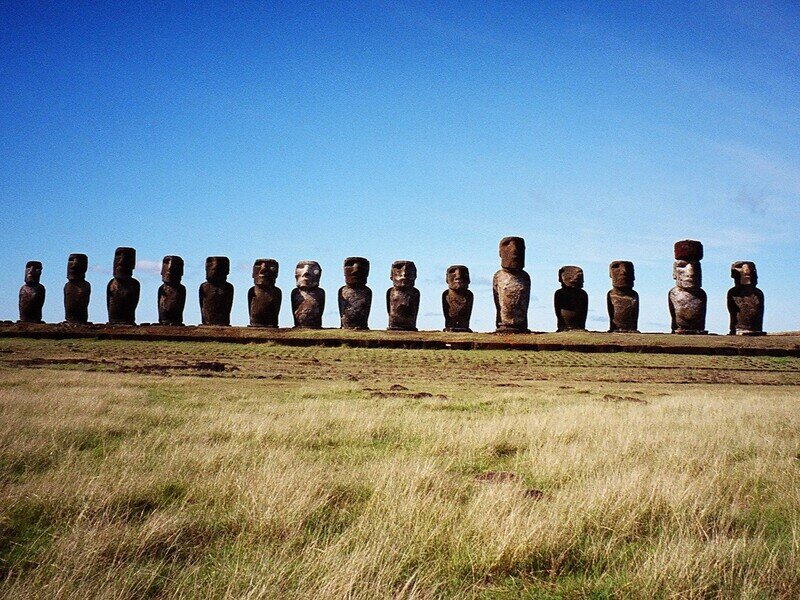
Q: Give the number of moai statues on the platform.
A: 15